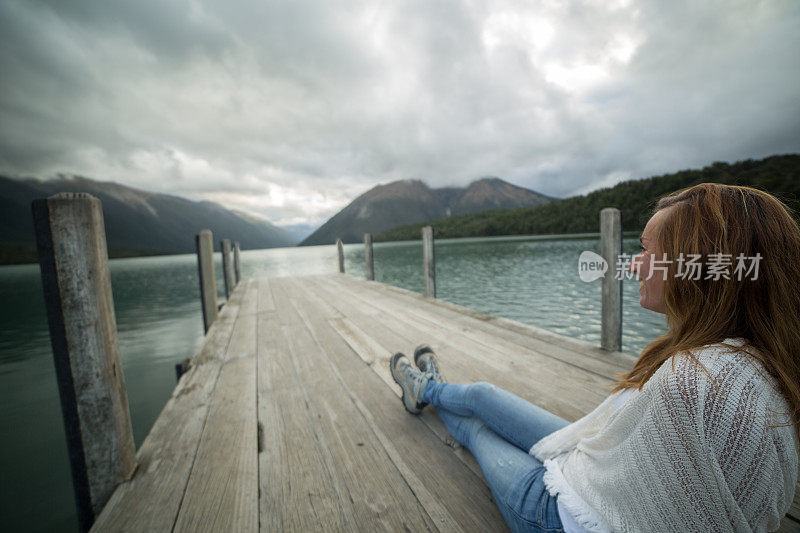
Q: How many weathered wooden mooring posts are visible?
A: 8